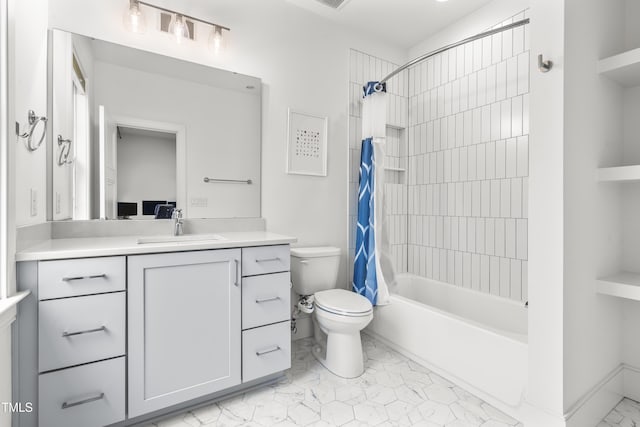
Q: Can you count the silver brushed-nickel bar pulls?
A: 7